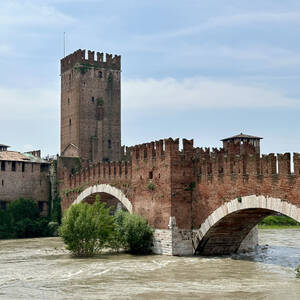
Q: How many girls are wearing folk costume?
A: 0